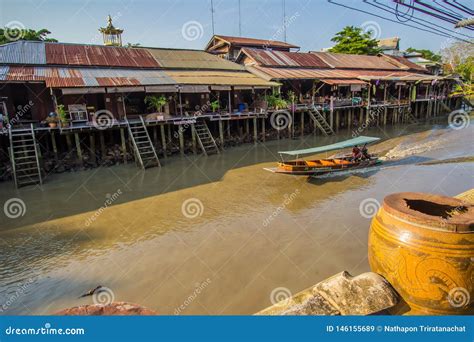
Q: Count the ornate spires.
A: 1